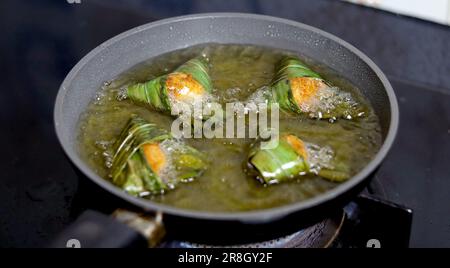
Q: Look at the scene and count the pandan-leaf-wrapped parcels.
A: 4